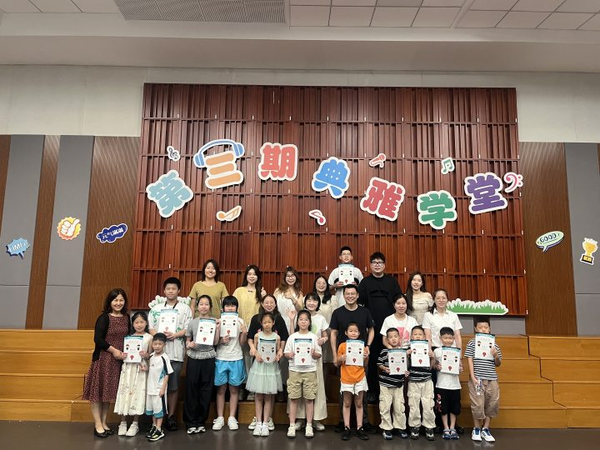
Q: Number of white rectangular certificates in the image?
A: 12